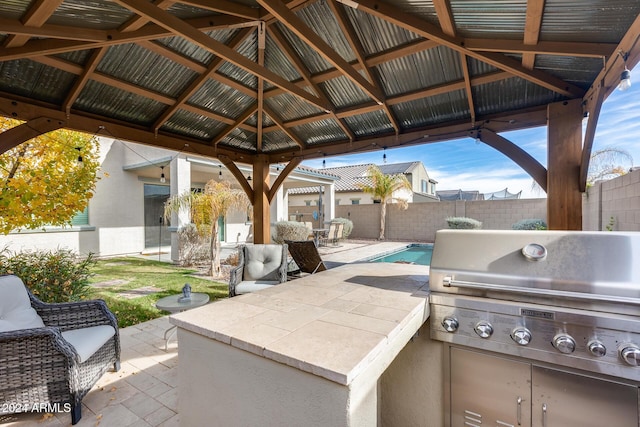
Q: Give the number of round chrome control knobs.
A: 6